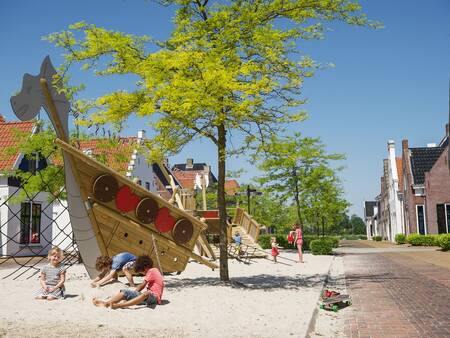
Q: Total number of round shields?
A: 3